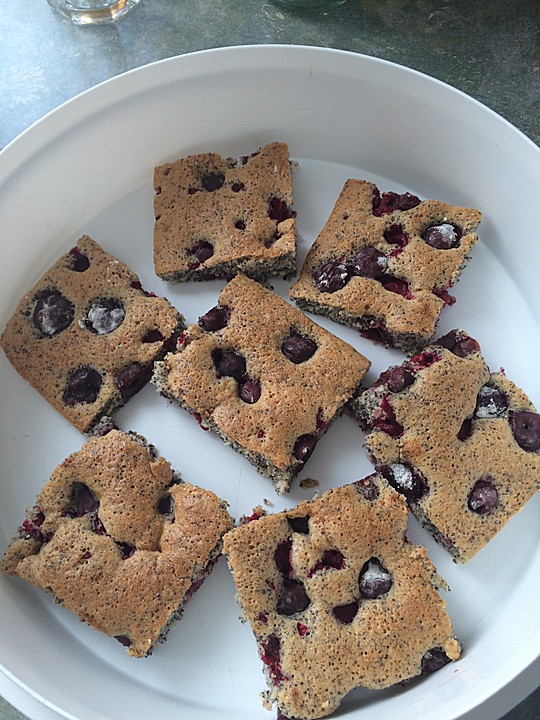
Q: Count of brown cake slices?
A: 7